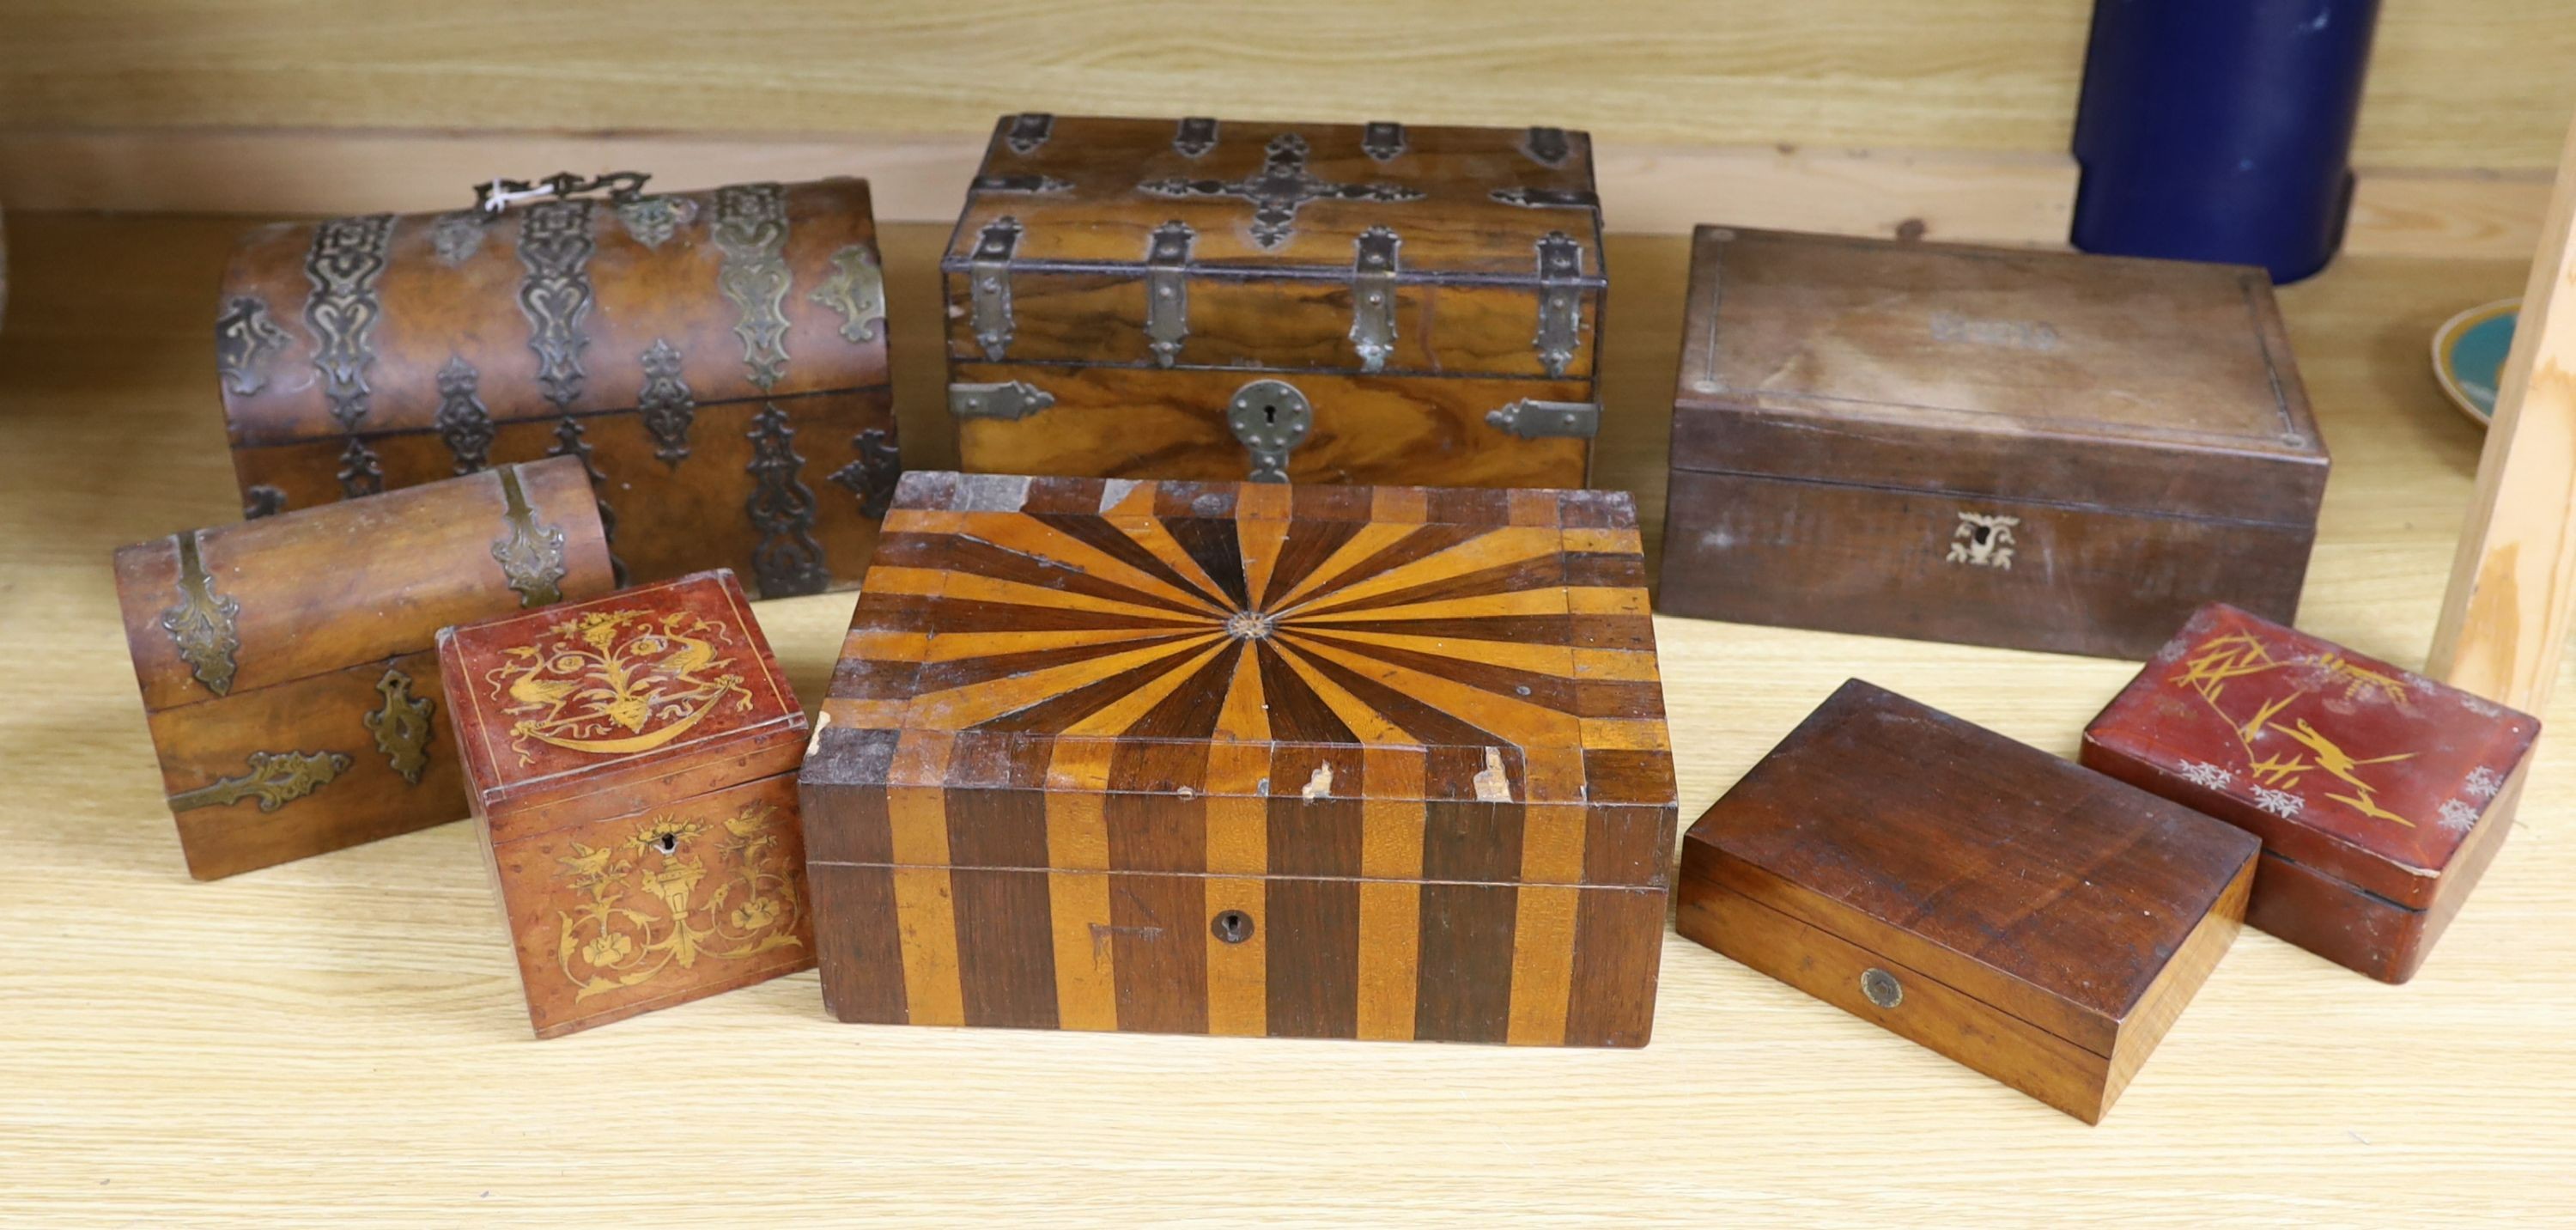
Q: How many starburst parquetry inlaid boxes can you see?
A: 1